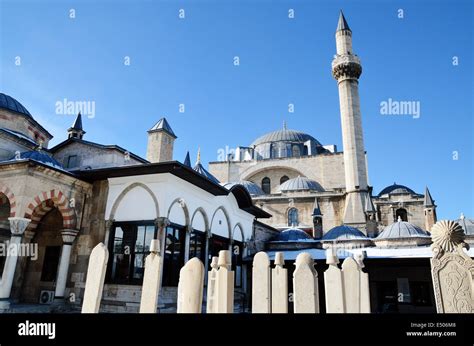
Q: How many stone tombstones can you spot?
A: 12